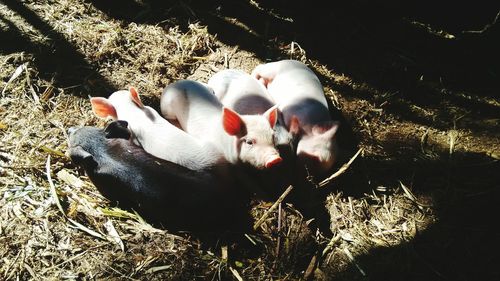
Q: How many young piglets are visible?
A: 5